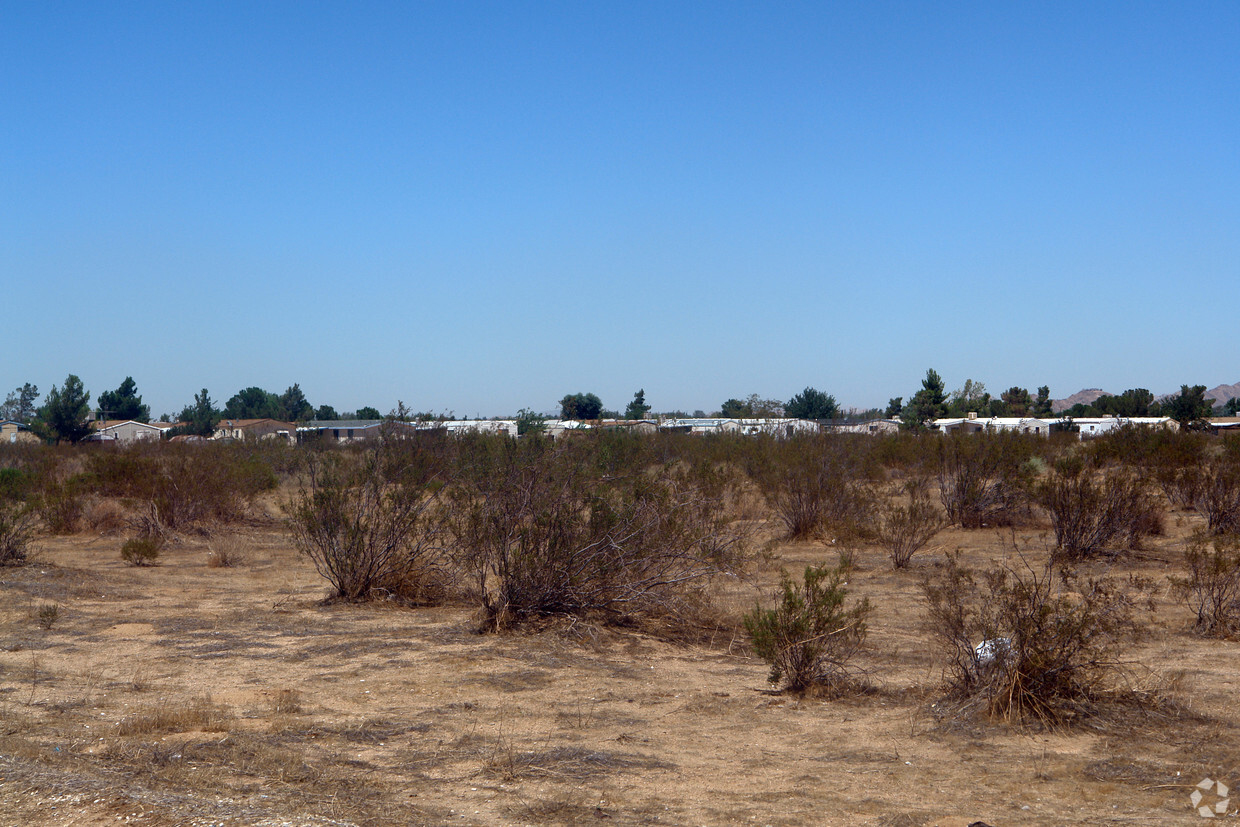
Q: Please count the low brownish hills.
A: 2